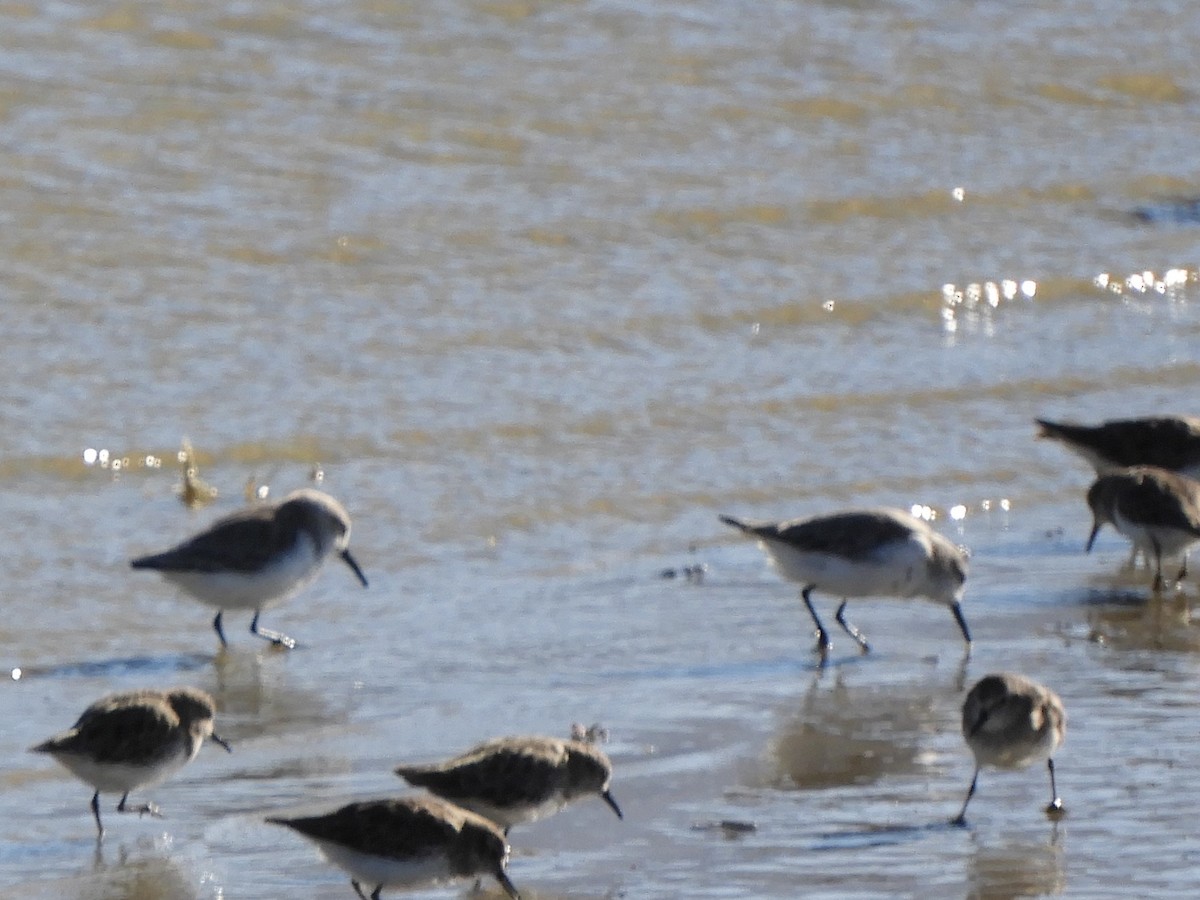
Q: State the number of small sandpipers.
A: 8